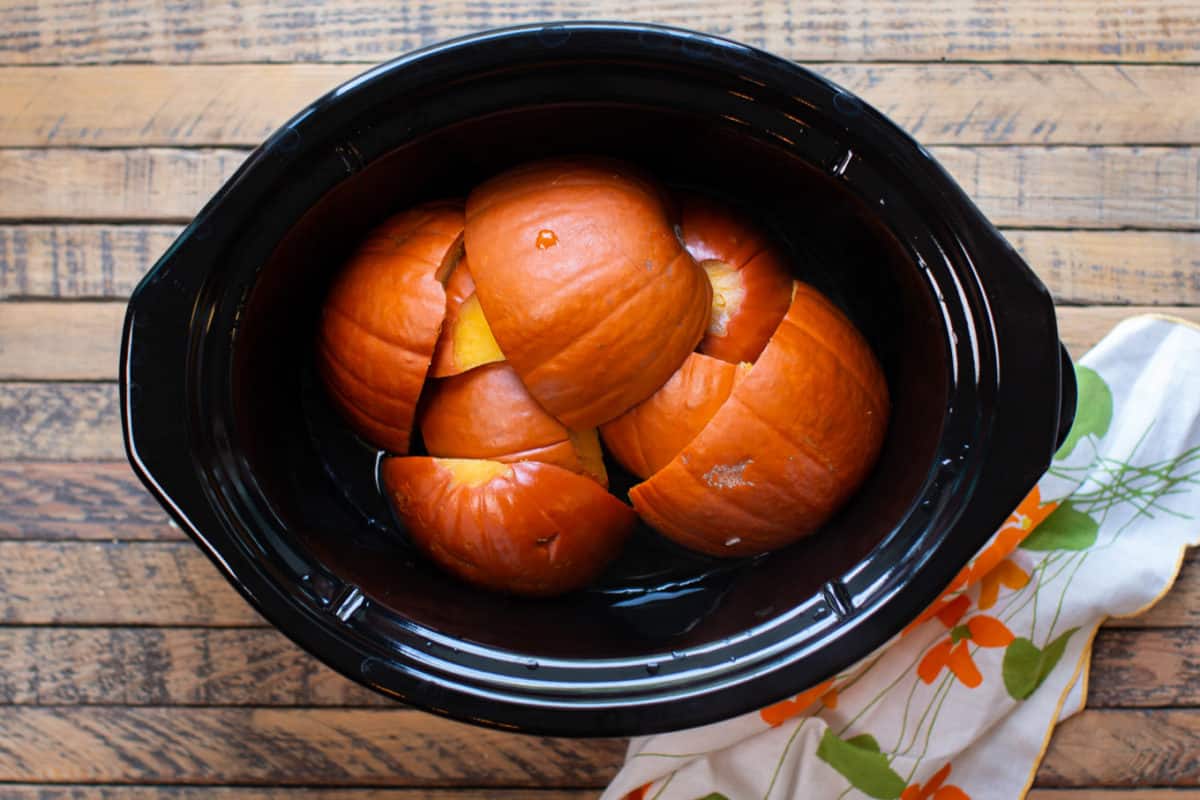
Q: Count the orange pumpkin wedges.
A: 8